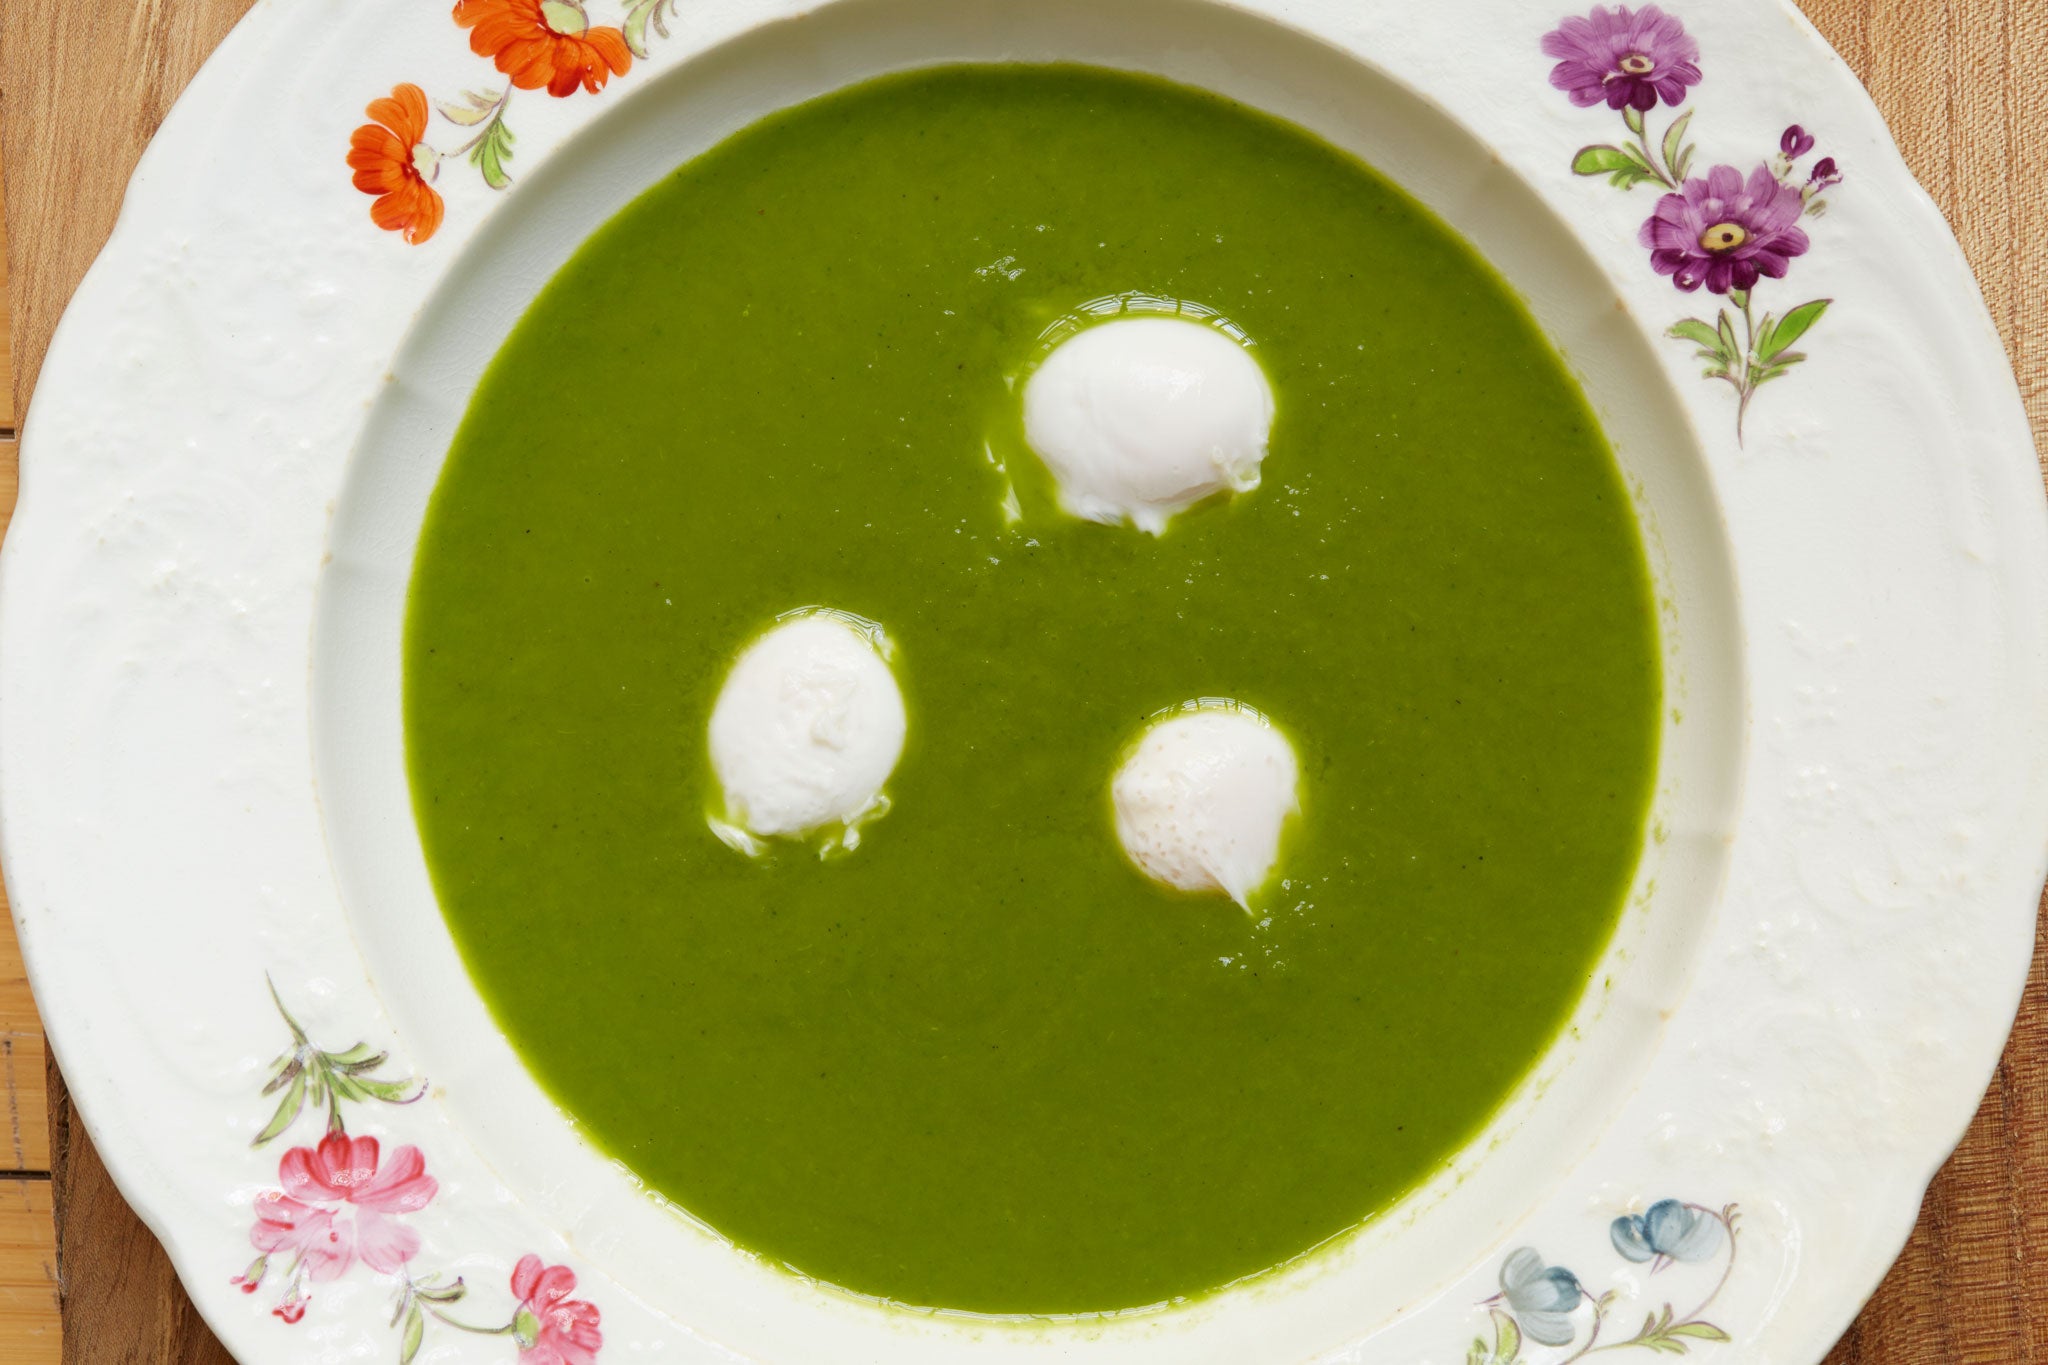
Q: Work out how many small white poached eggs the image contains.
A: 3